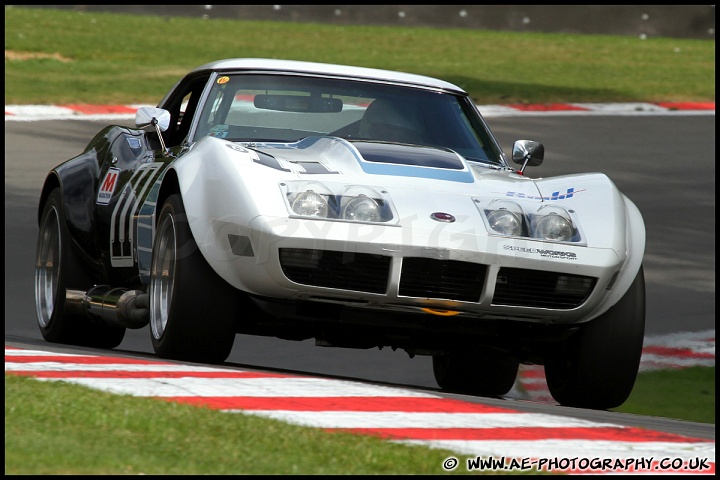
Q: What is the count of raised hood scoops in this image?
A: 1